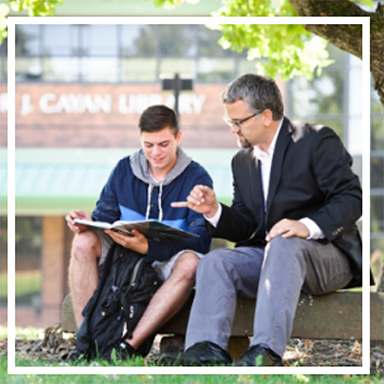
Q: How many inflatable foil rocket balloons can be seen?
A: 0